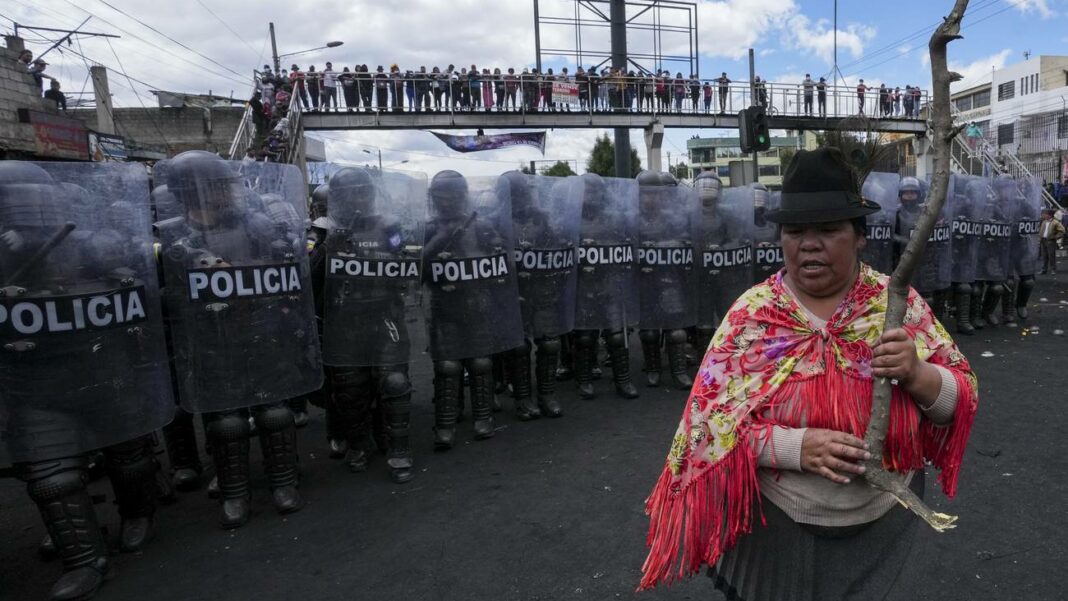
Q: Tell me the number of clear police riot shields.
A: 14